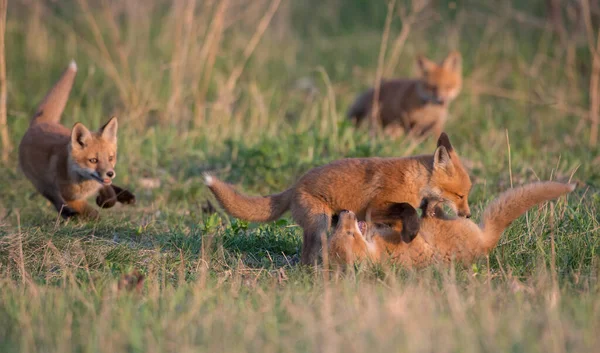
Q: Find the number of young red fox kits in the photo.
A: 4